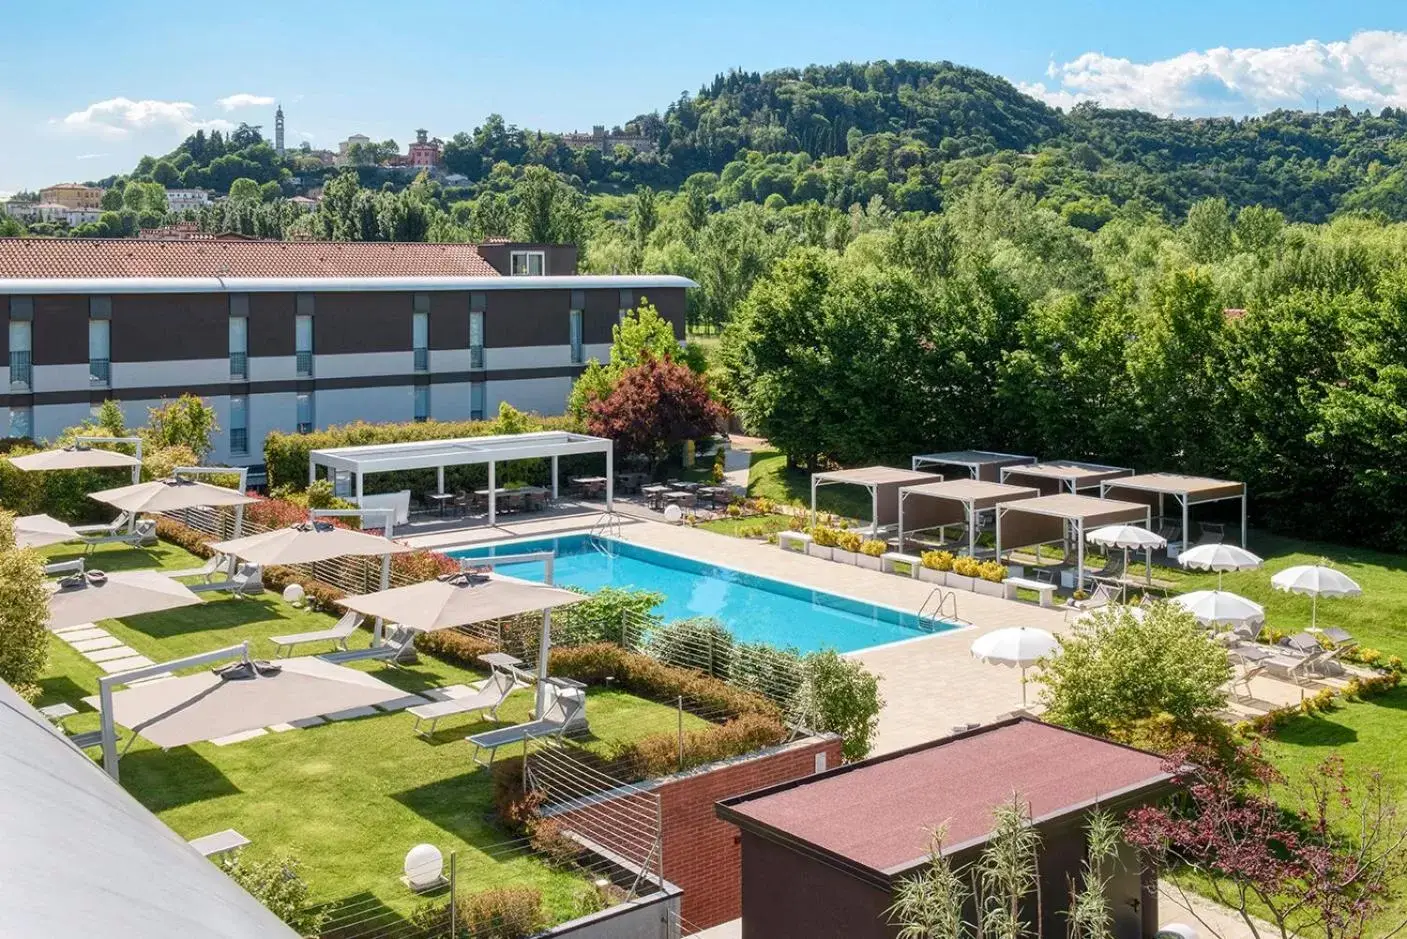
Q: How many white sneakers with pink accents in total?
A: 0